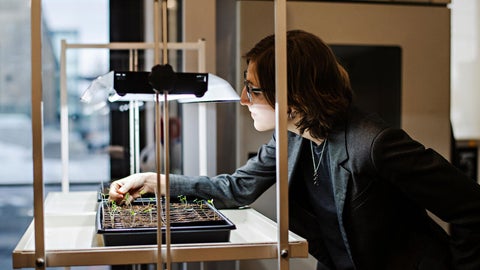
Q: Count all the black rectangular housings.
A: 1